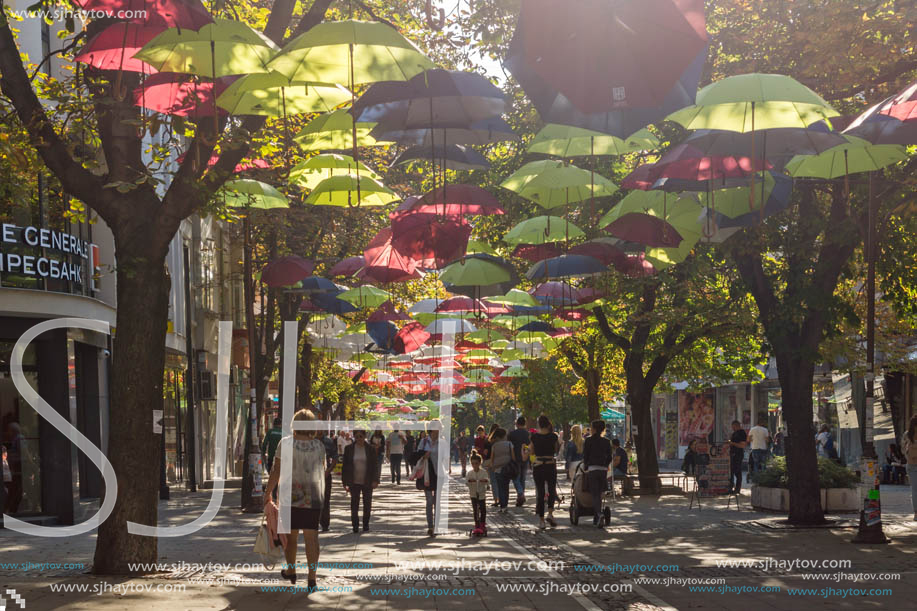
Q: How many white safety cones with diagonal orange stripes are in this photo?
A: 0